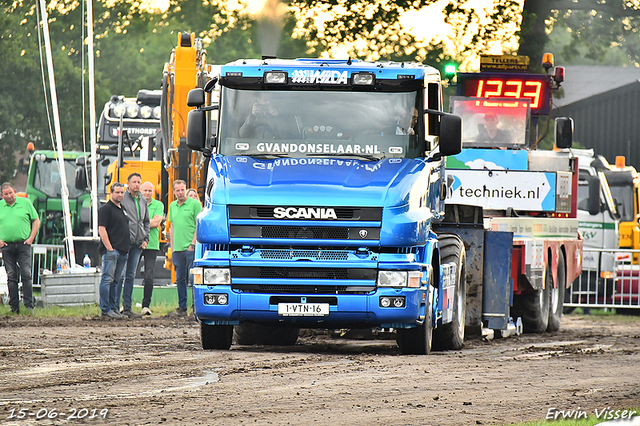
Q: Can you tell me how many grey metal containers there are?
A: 1